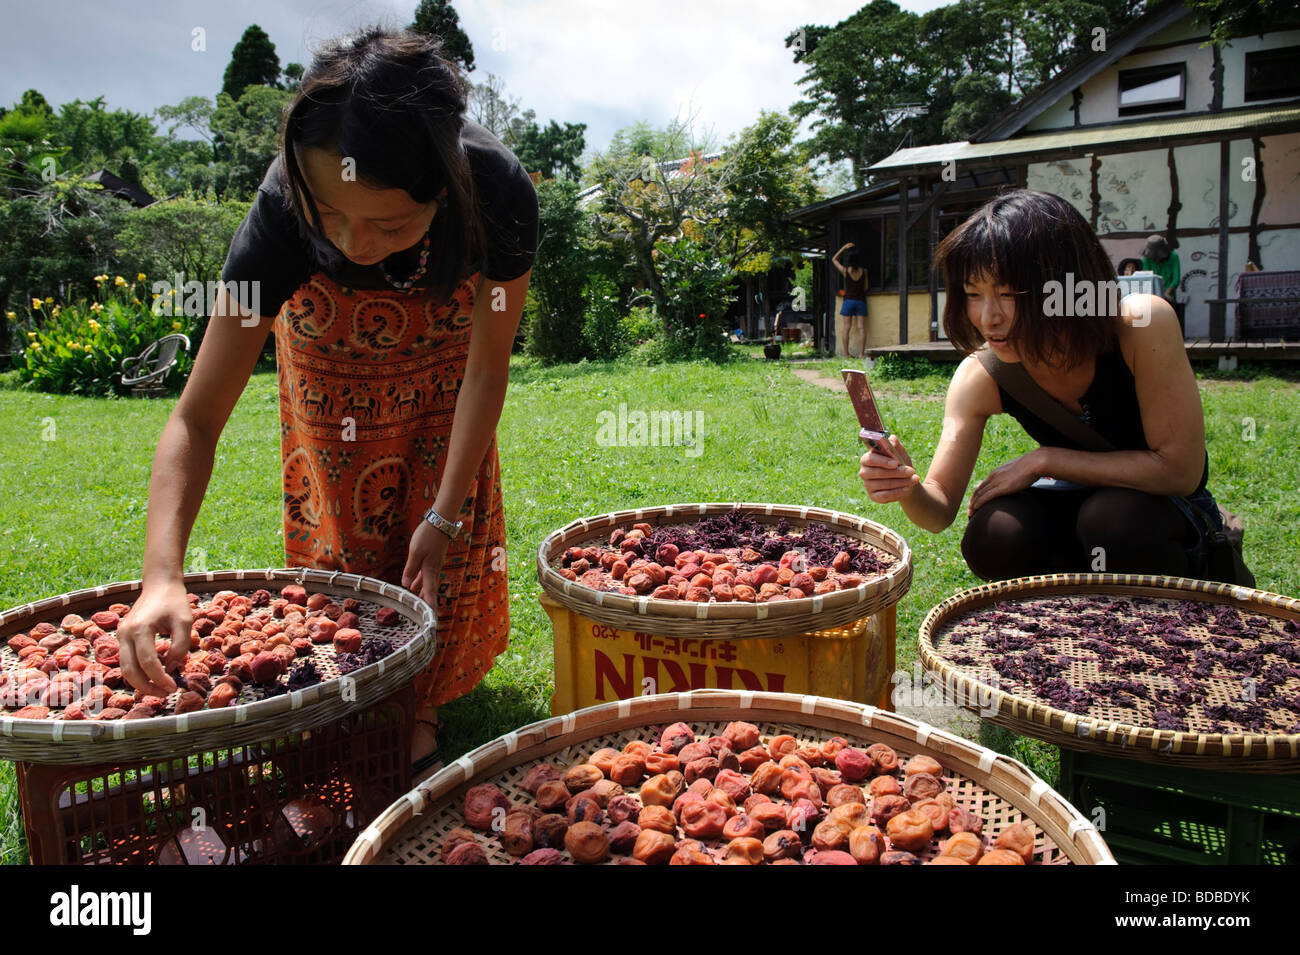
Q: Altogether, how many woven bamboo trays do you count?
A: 4